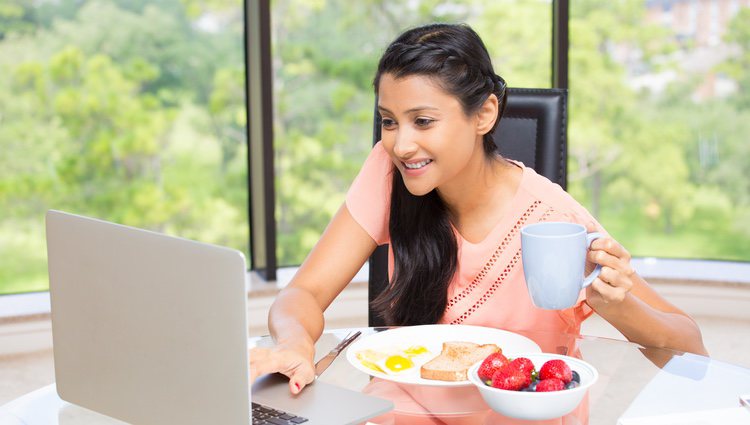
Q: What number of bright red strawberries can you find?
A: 5